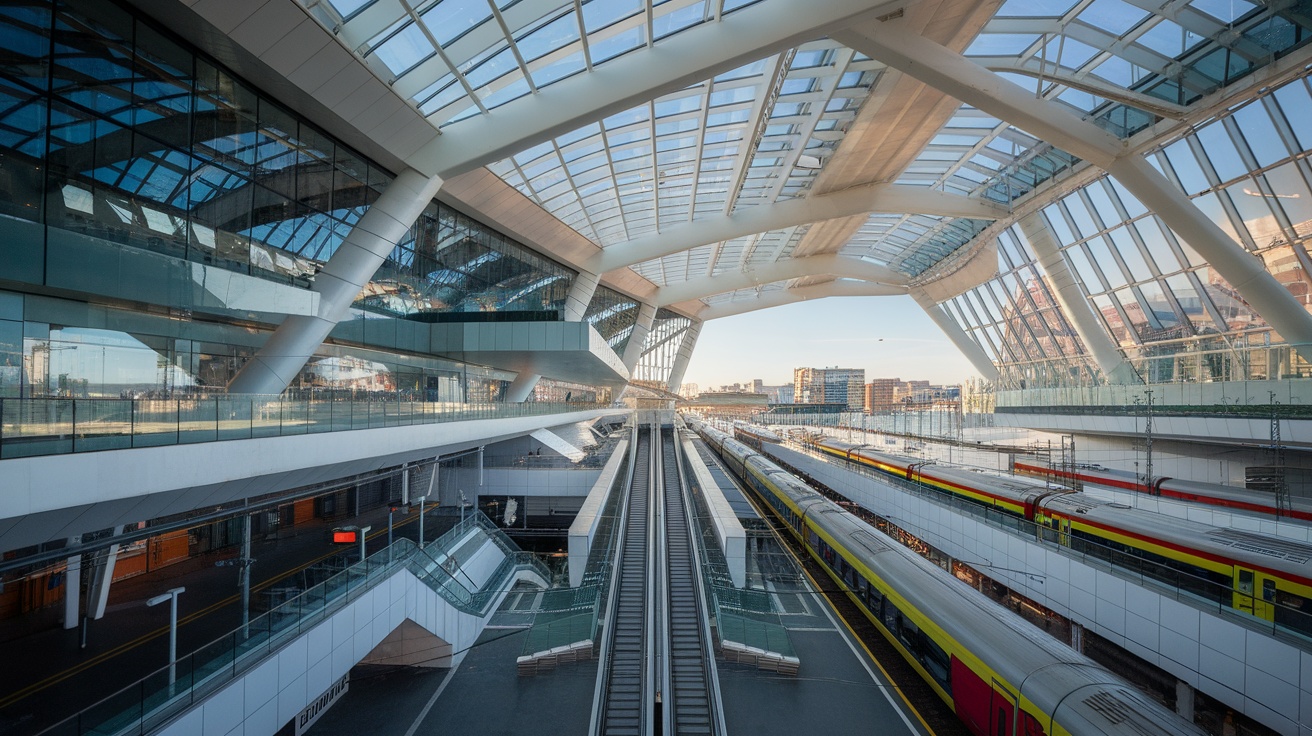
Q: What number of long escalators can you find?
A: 2